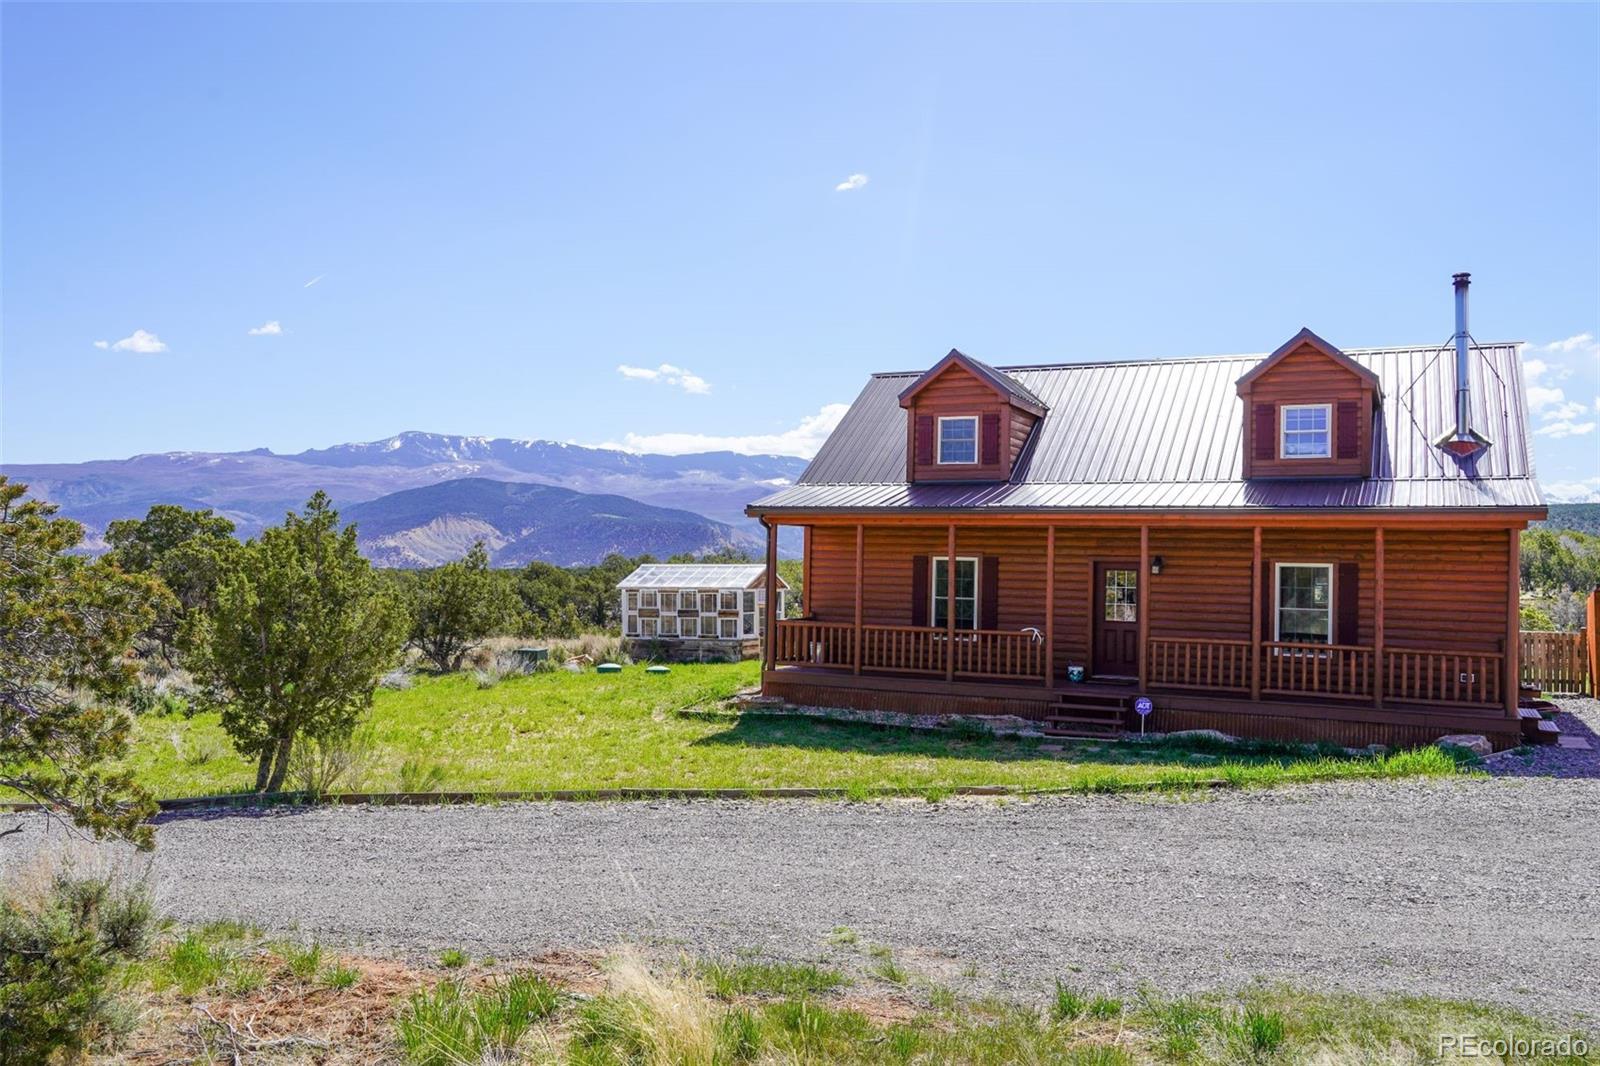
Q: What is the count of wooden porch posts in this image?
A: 8